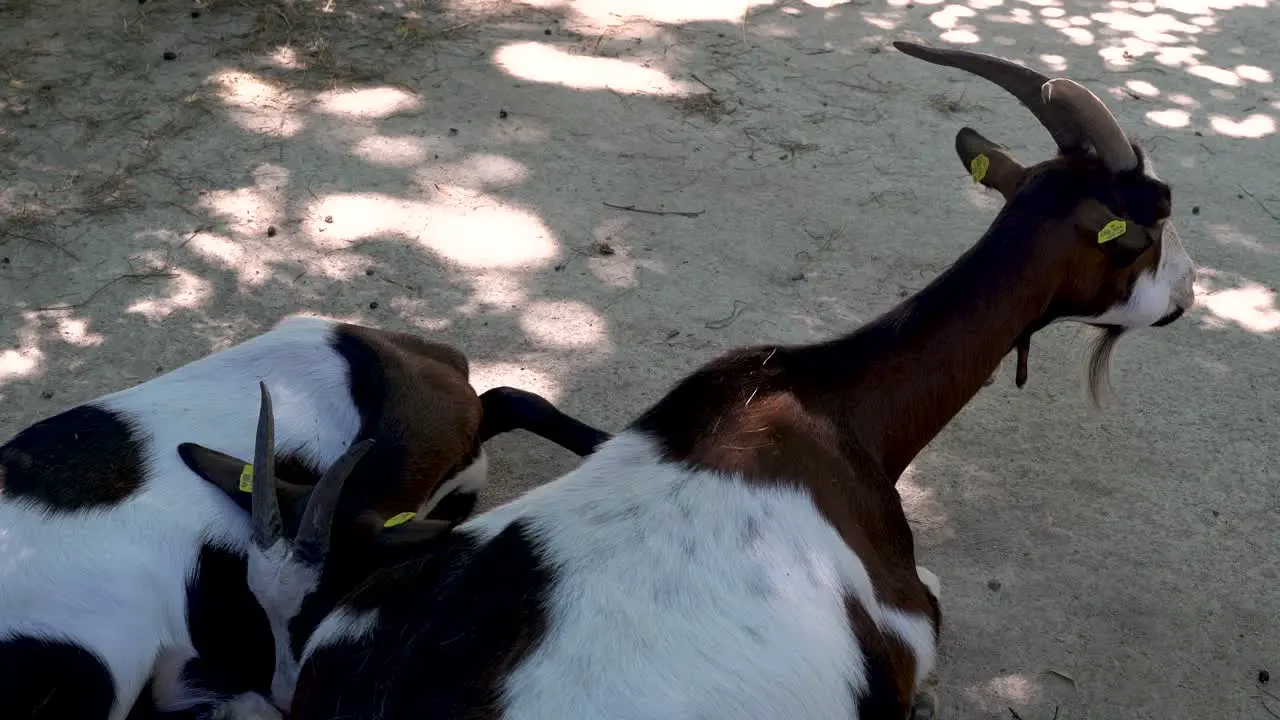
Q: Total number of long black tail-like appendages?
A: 1